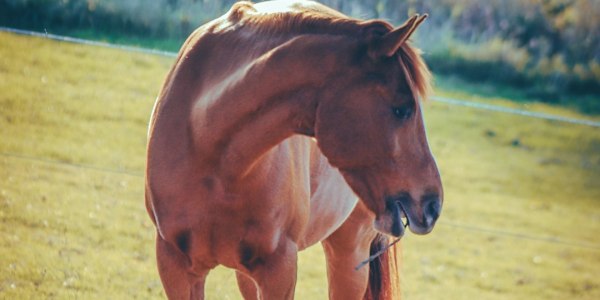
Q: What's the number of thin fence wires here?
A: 2